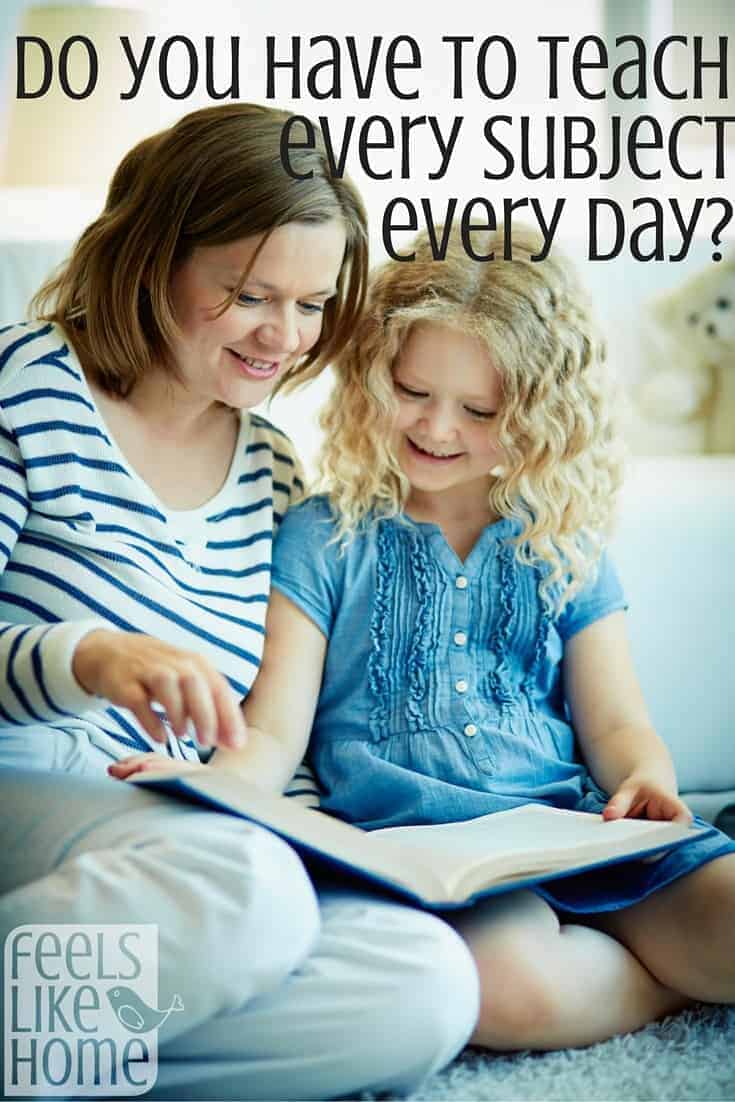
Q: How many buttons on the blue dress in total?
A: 4